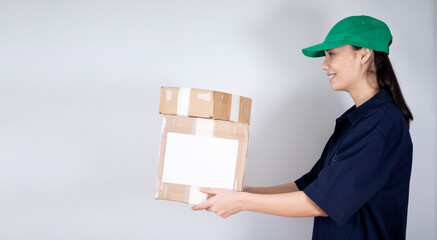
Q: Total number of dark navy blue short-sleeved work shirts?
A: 1